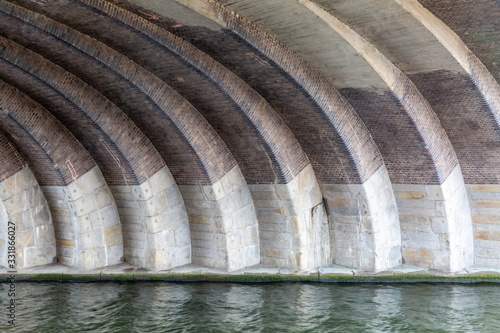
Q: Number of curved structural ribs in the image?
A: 8